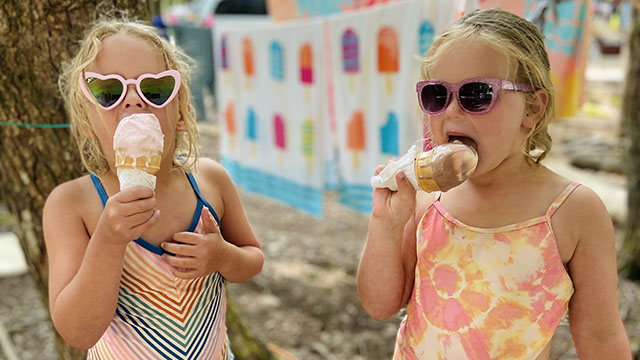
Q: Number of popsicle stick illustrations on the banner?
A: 13